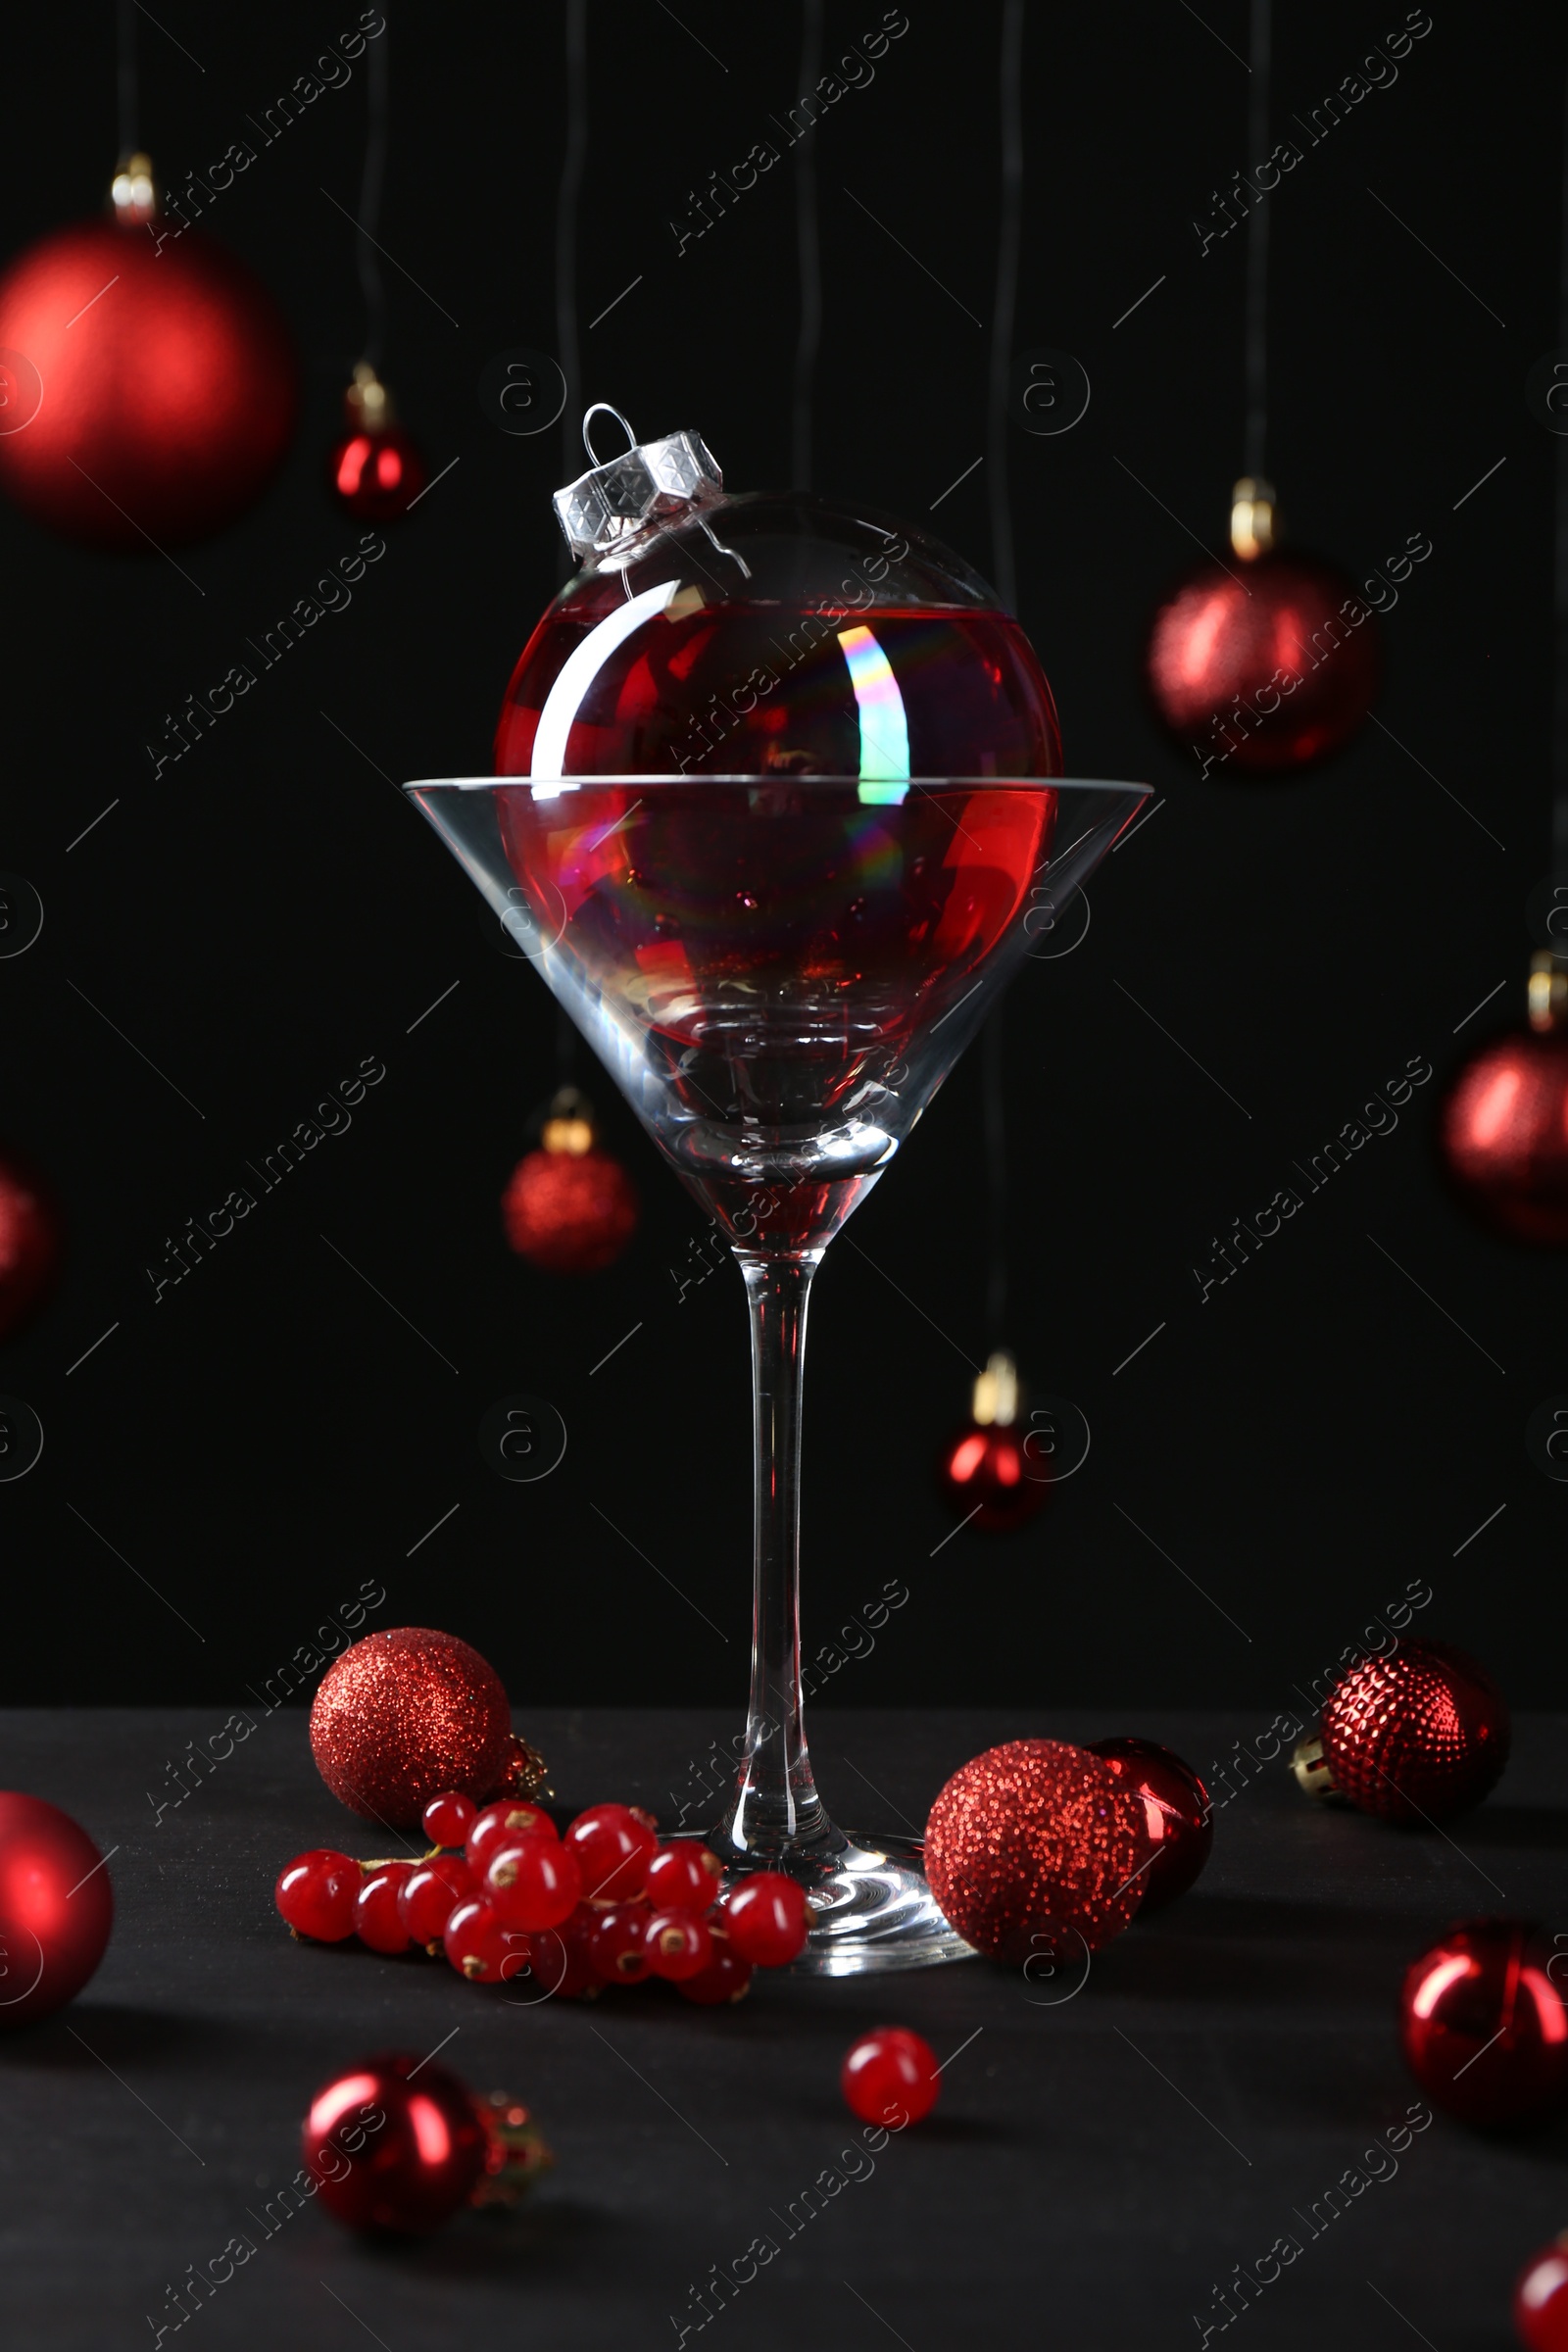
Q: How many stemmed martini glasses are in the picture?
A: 1